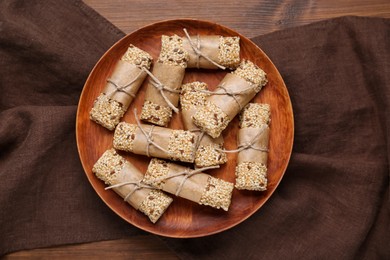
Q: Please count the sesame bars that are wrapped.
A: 9